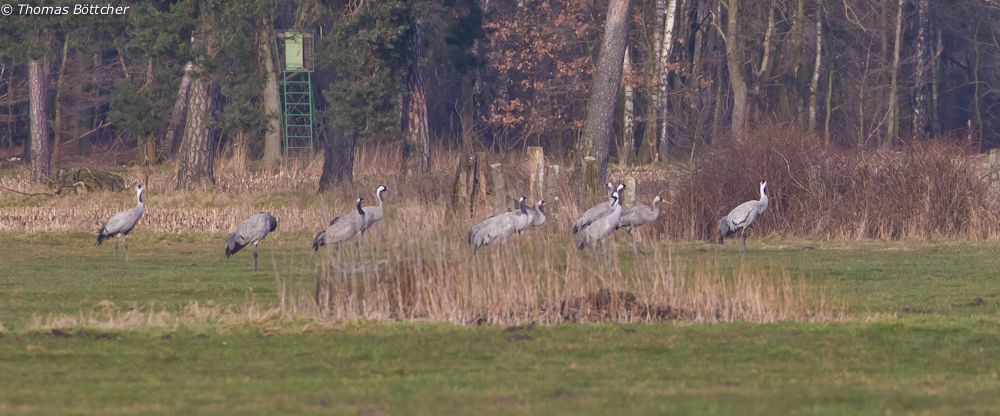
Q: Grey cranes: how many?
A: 11